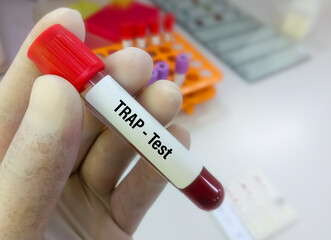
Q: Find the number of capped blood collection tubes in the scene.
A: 8